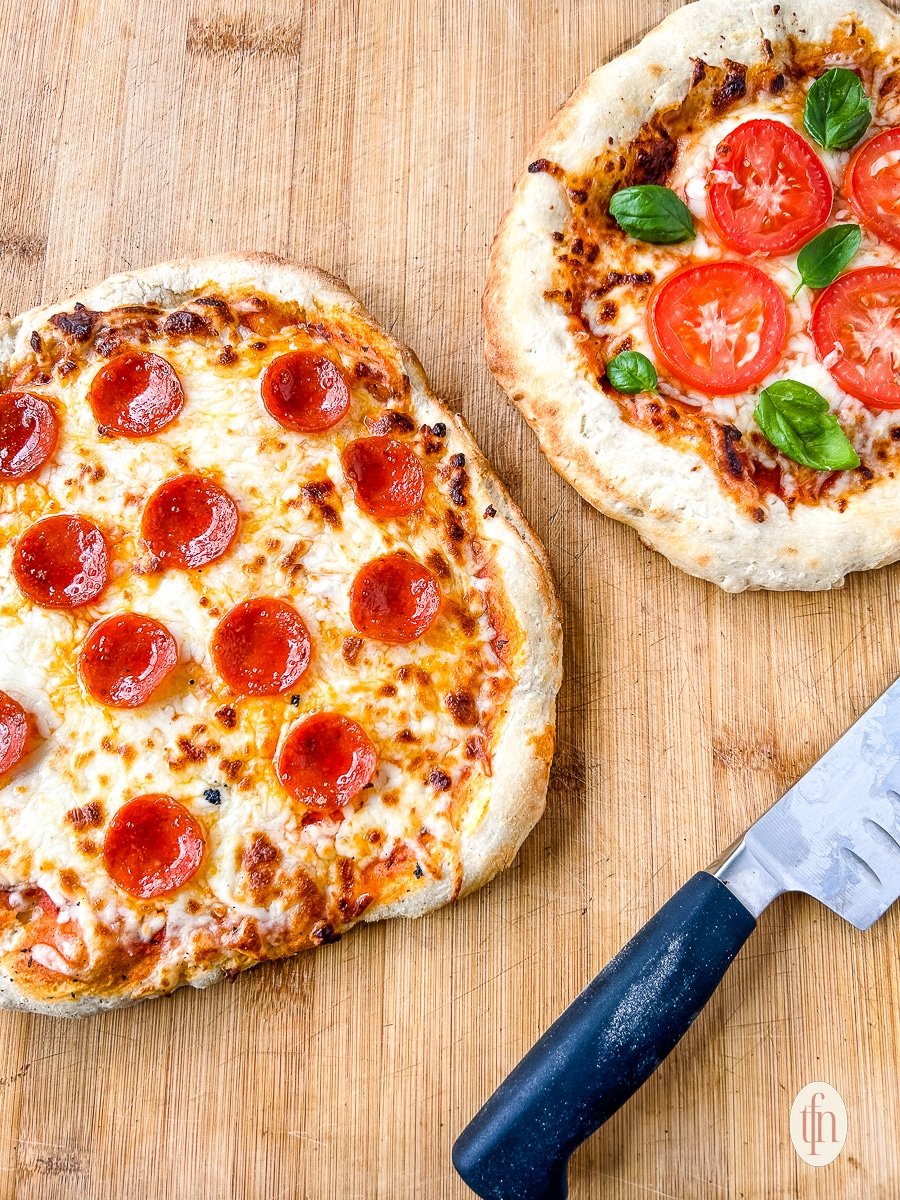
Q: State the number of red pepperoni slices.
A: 12